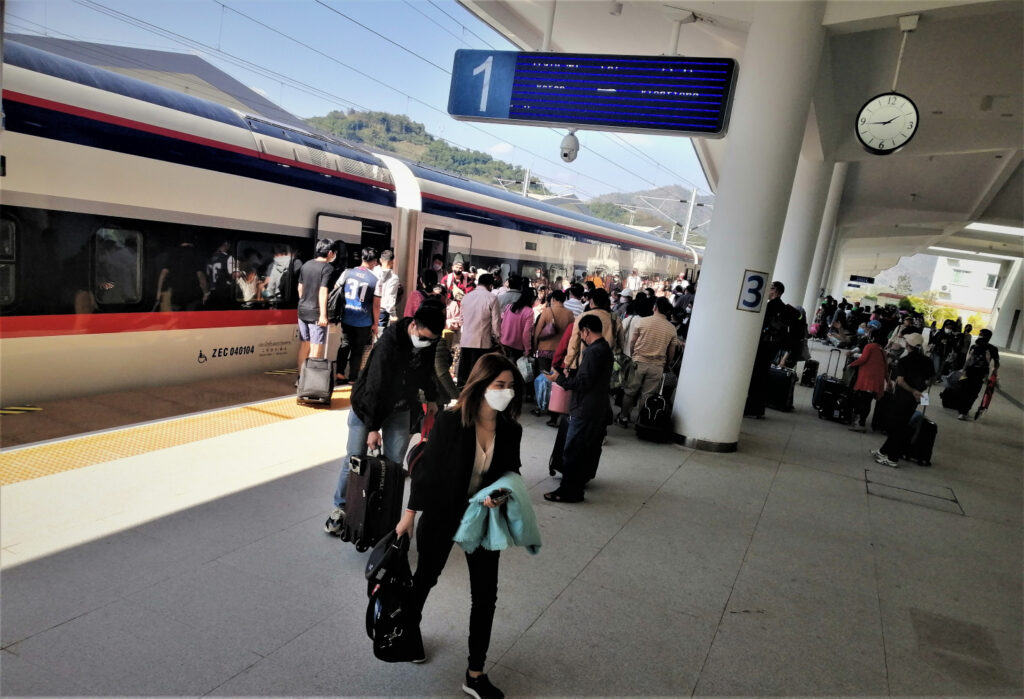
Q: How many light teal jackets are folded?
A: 1